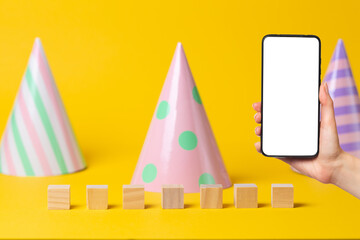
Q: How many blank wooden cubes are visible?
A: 7